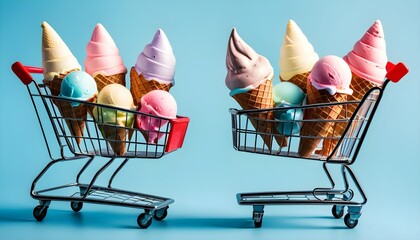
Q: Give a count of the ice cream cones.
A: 11